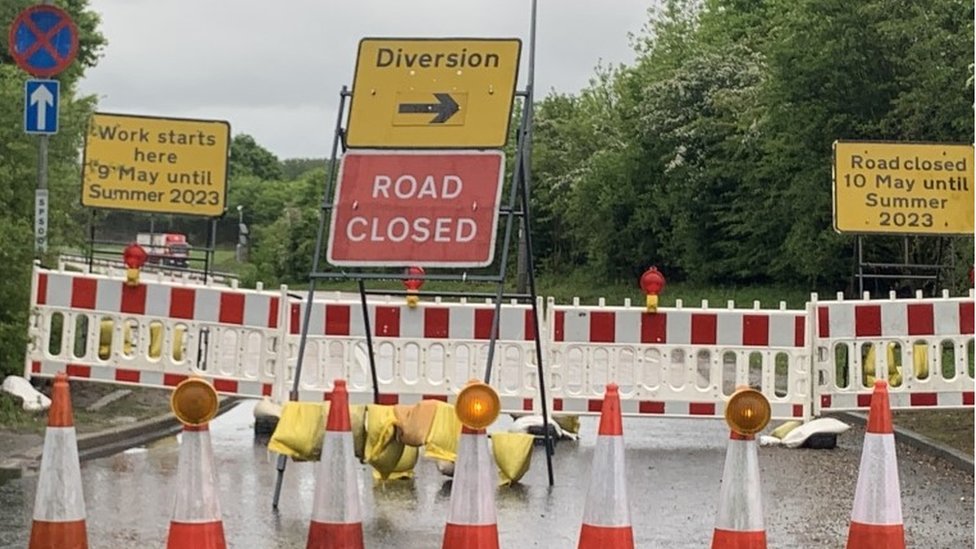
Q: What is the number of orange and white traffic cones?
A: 7